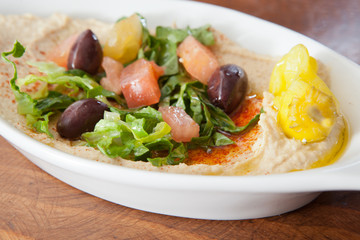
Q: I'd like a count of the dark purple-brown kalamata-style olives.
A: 3